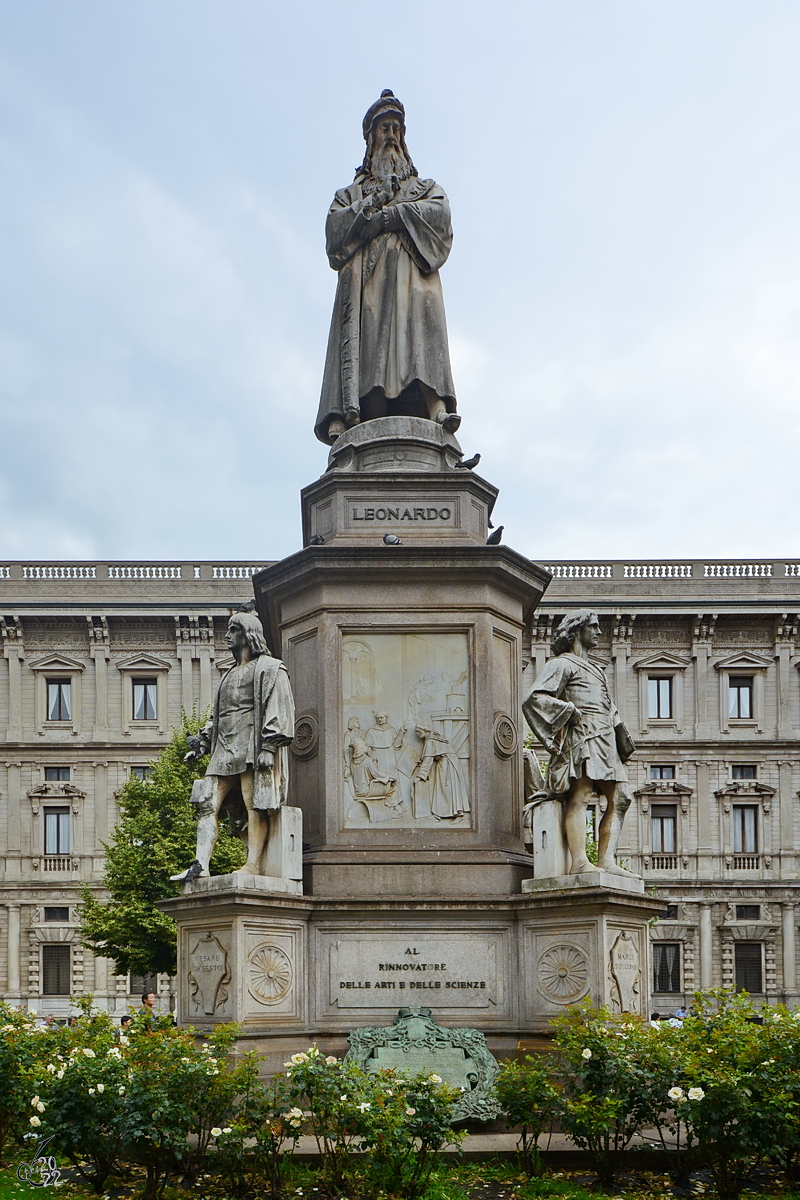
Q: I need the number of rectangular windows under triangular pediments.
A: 4